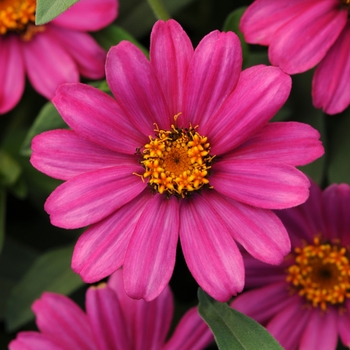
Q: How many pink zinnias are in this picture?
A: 5